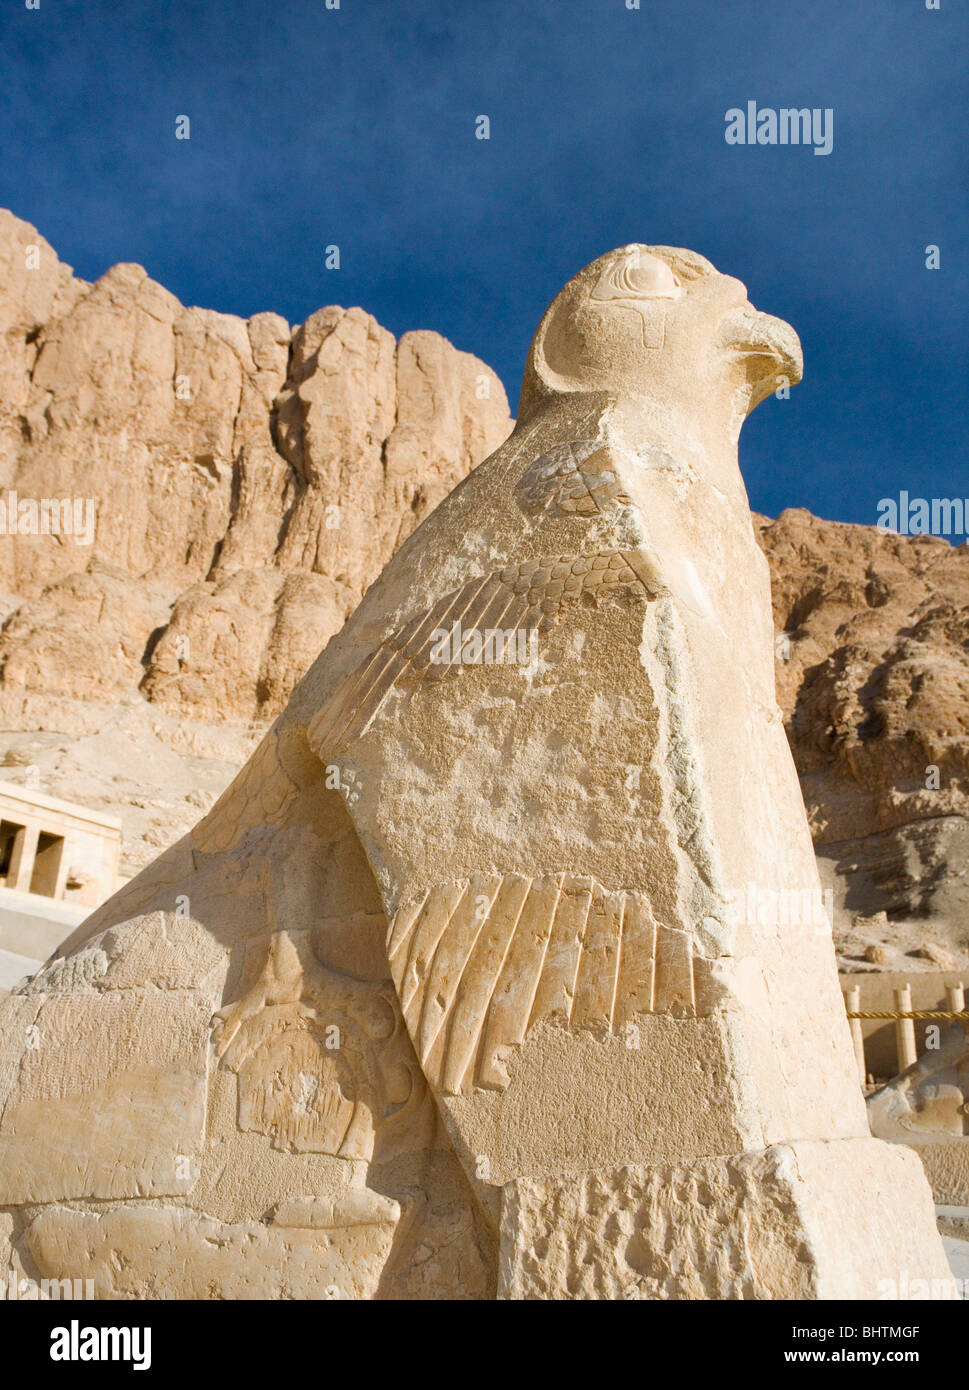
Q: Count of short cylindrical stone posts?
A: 3